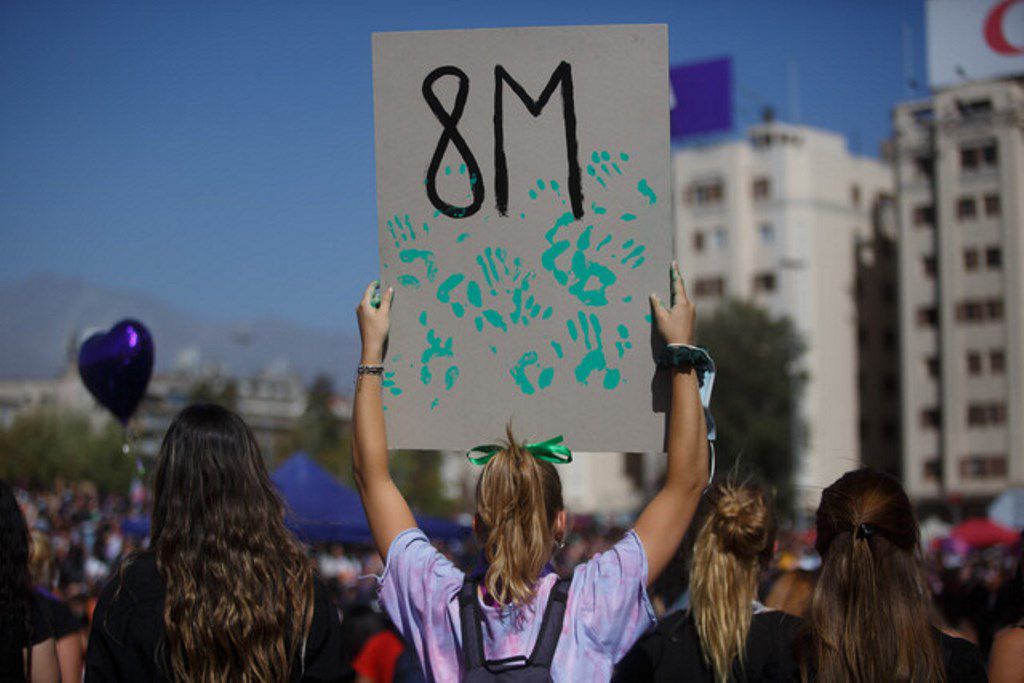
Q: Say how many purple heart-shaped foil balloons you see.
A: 1